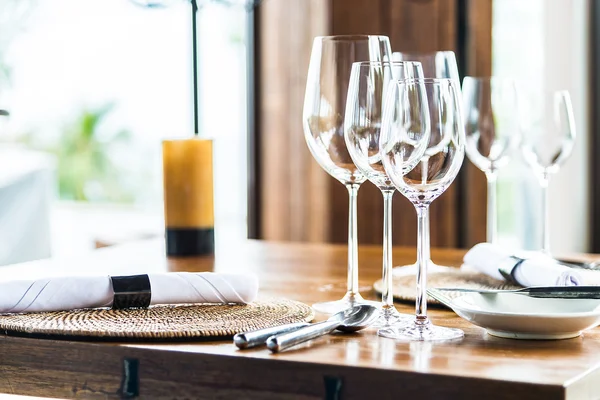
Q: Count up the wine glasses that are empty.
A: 6